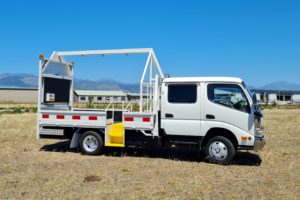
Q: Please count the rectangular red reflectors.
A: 6